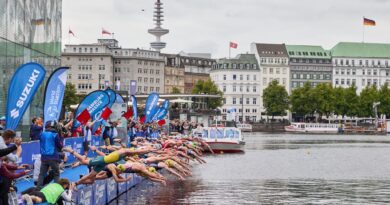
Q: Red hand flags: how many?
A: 5